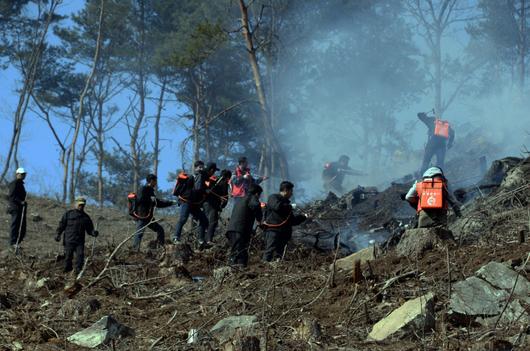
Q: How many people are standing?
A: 12